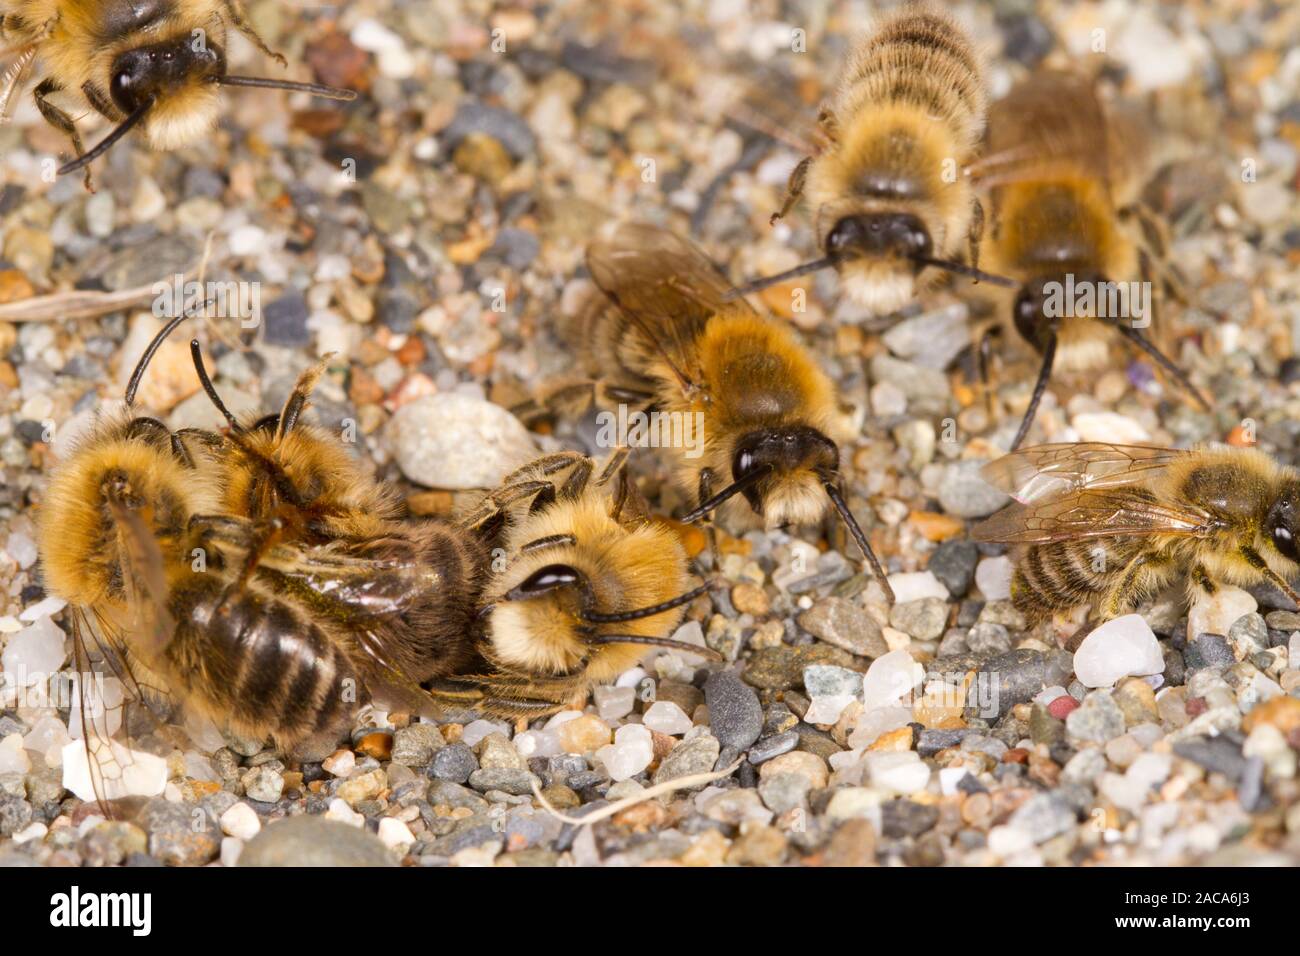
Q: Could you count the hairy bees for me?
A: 8